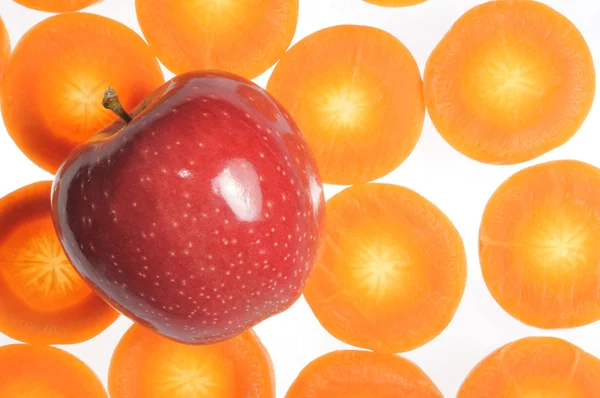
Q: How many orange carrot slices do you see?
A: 14